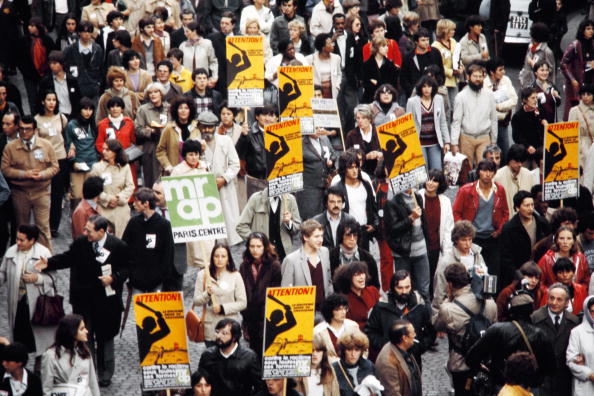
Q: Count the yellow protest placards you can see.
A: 7